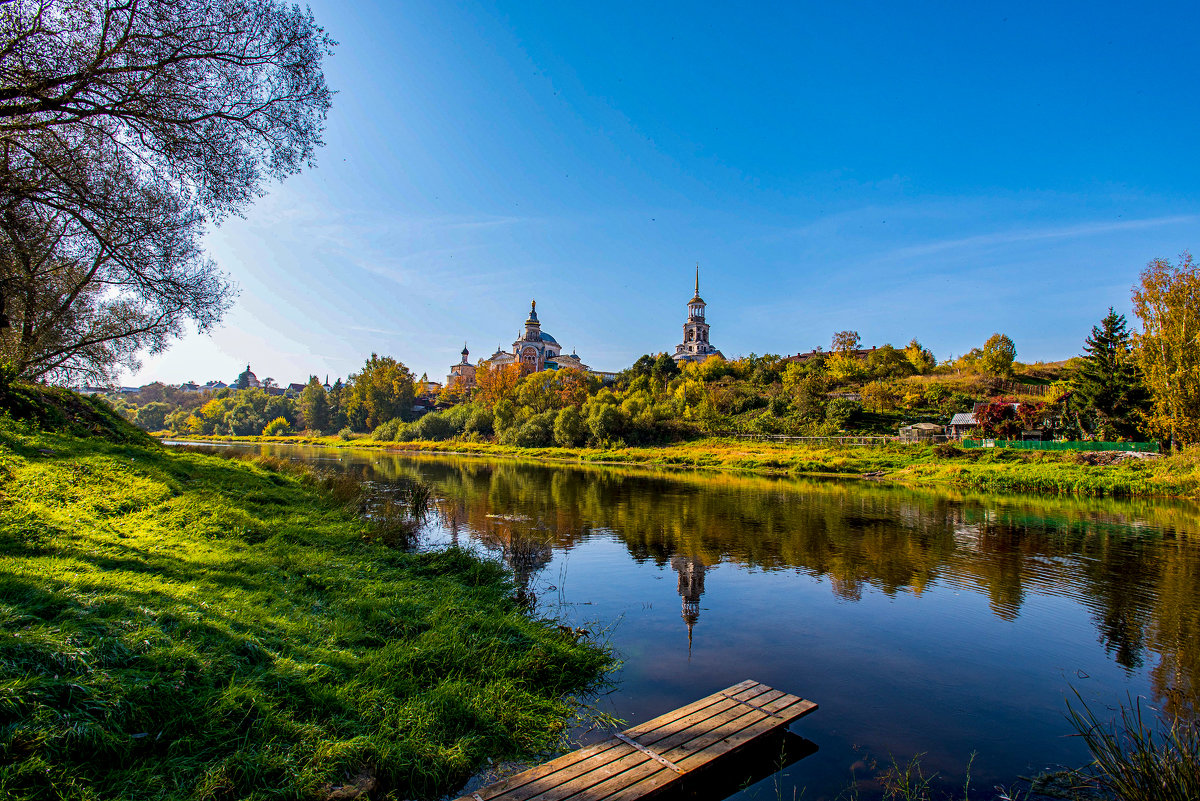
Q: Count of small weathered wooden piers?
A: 1